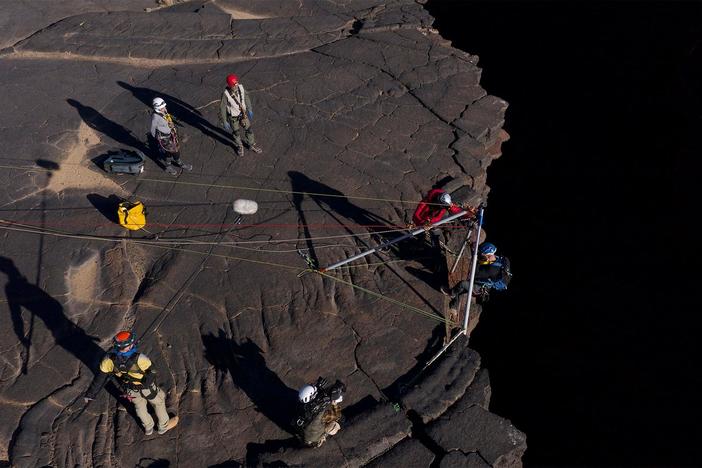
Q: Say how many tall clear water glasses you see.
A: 0